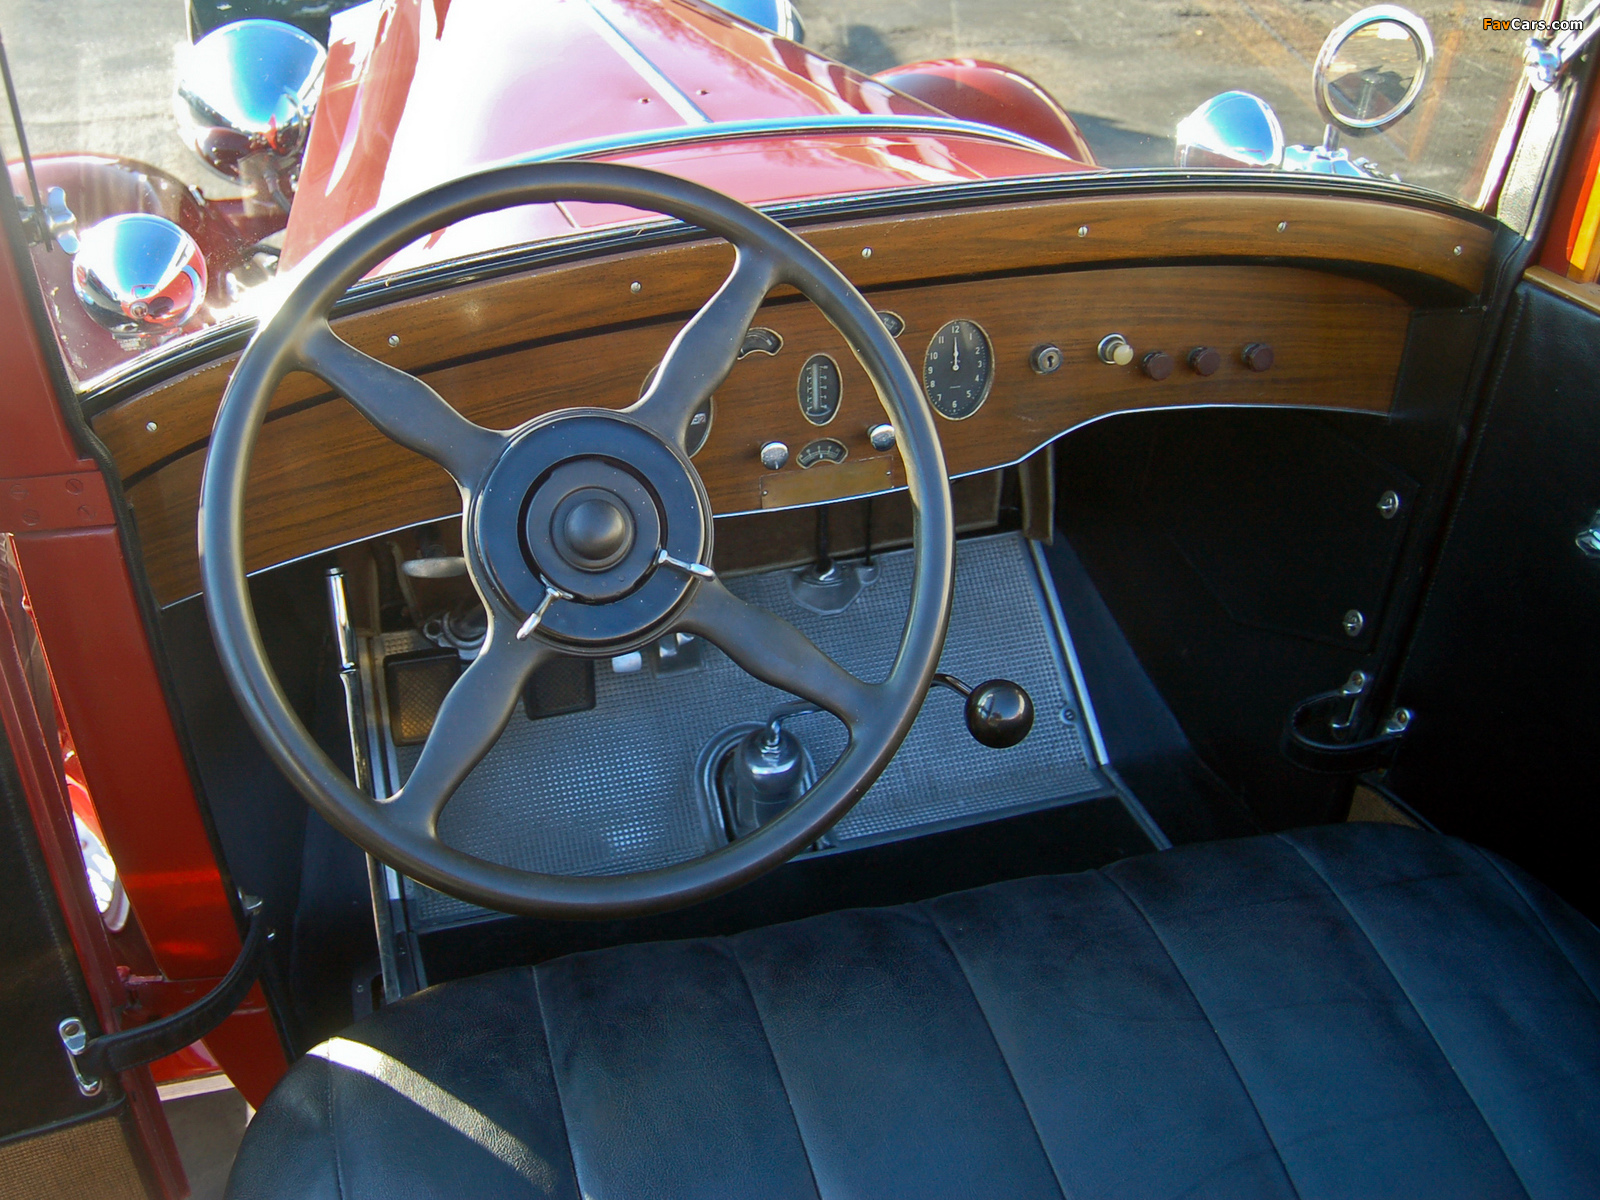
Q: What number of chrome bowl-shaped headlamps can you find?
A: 4